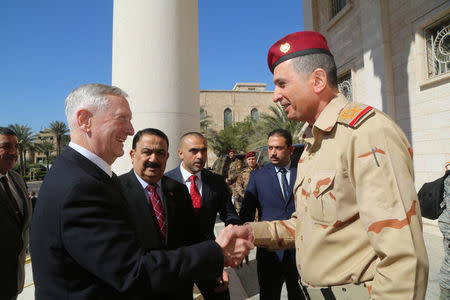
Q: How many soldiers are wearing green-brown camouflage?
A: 2